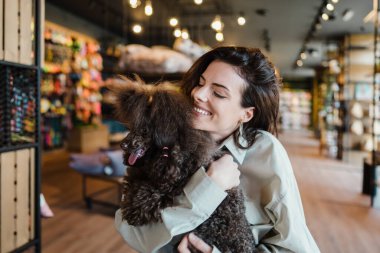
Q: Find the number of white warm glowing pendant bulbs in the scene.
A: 10